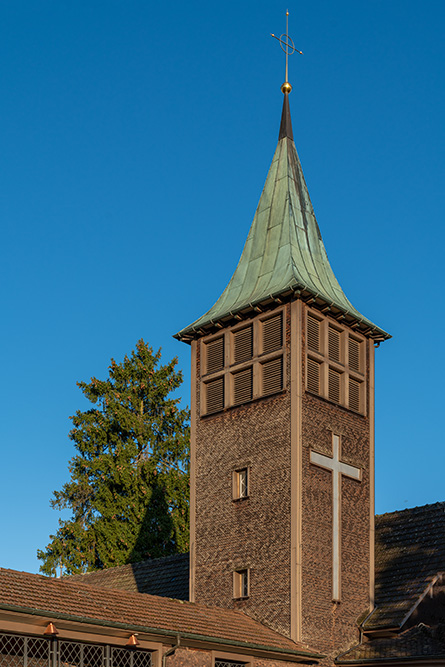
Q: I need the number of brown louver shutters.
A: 12